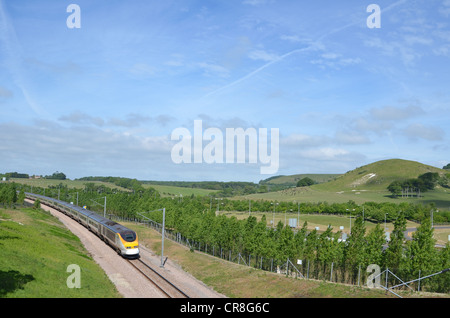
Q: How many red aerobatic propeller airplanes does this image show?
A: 0